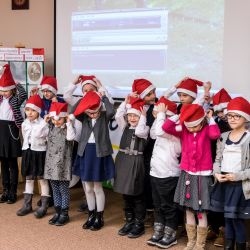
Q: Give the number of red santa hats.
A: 13